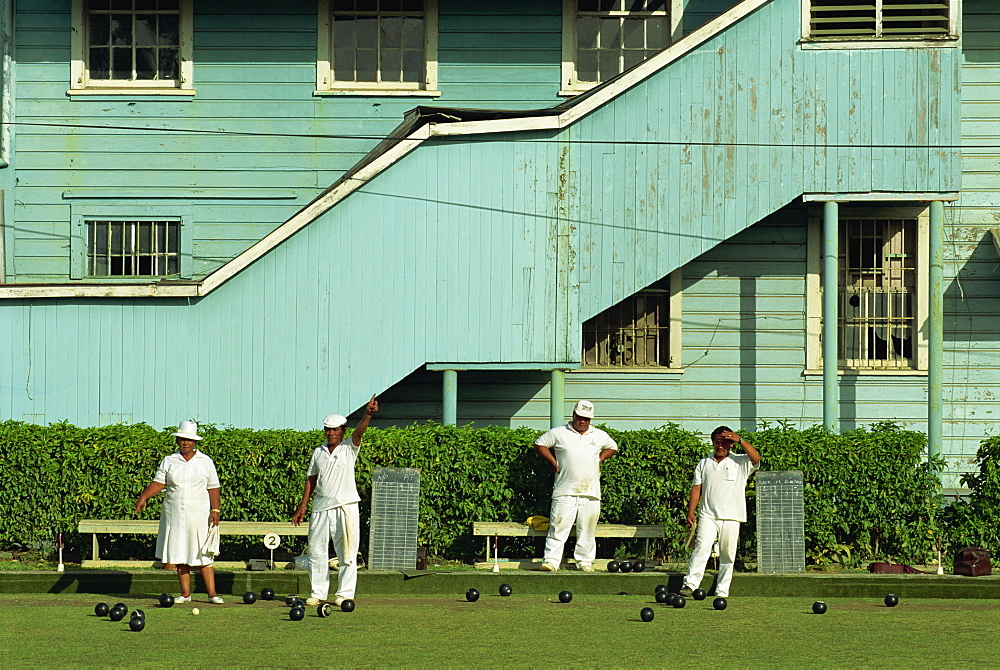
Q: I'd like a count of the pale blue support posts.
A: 4